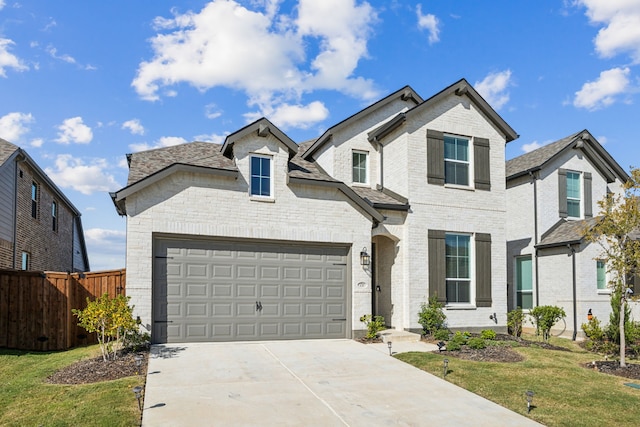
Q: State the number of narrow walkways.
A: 1